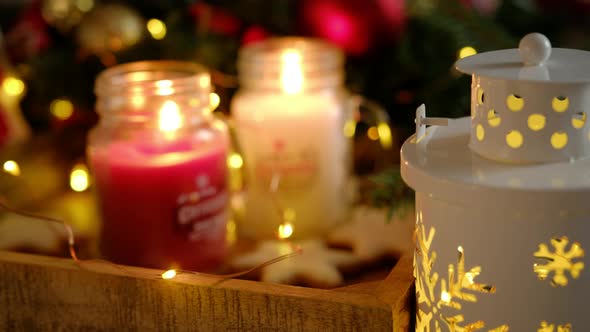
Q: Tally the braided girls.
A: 0